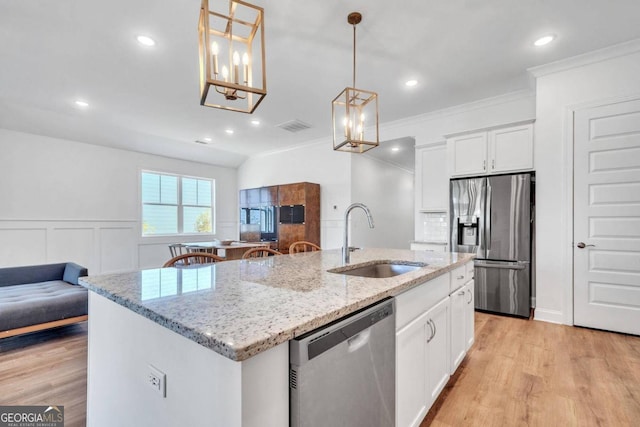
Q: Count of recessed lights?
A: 8